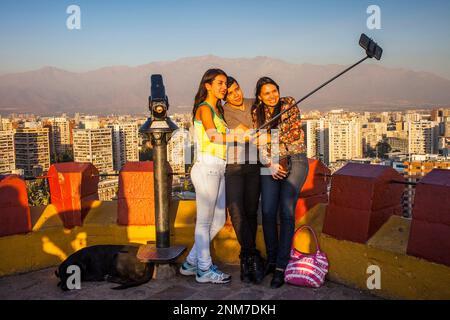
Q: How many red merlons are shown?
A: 6